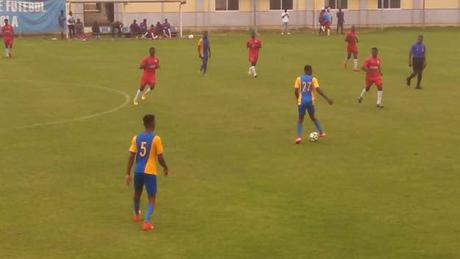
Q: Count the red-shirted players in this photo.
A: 5